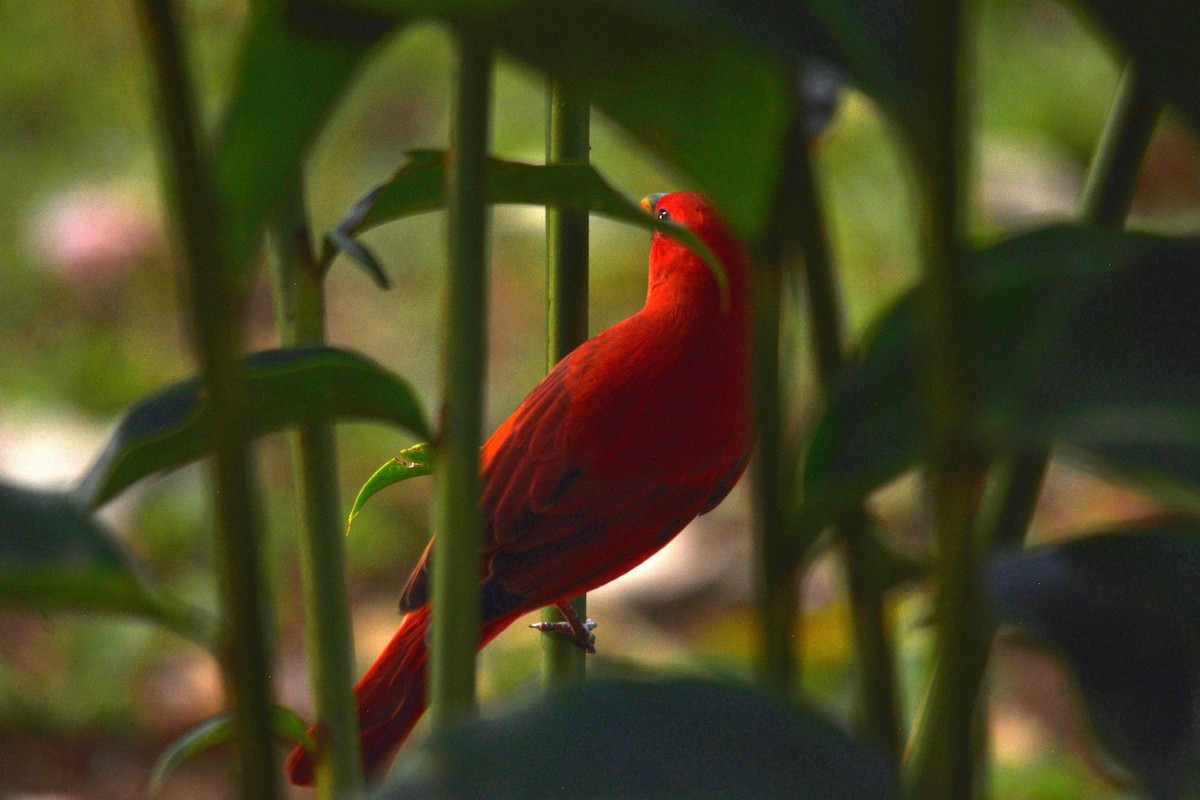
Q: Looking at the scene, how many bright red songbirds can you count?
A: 1